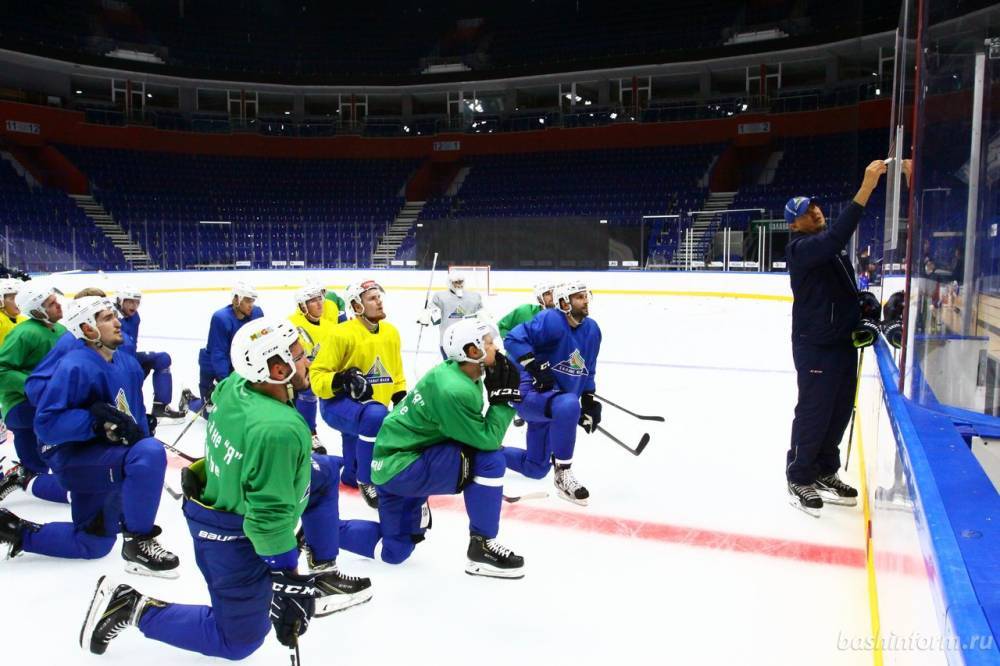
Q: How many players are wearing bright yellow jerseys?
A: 3